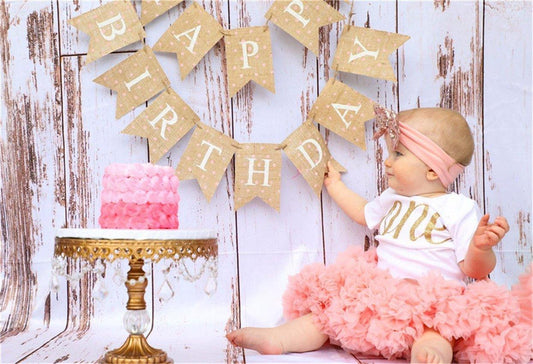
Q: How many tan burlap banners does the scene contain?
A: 12